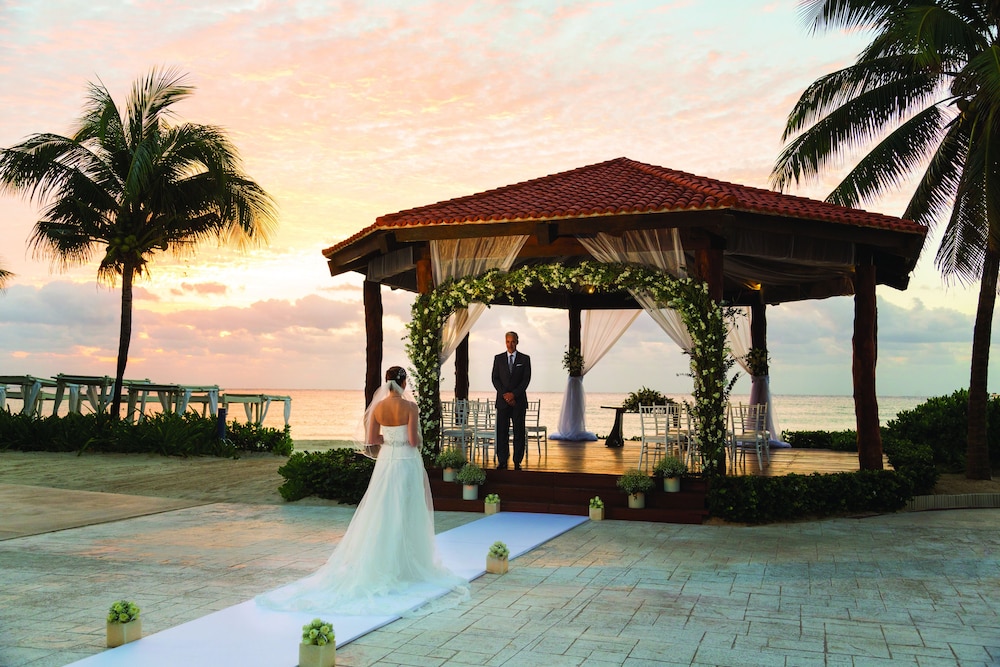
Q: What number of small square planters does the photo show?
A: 5